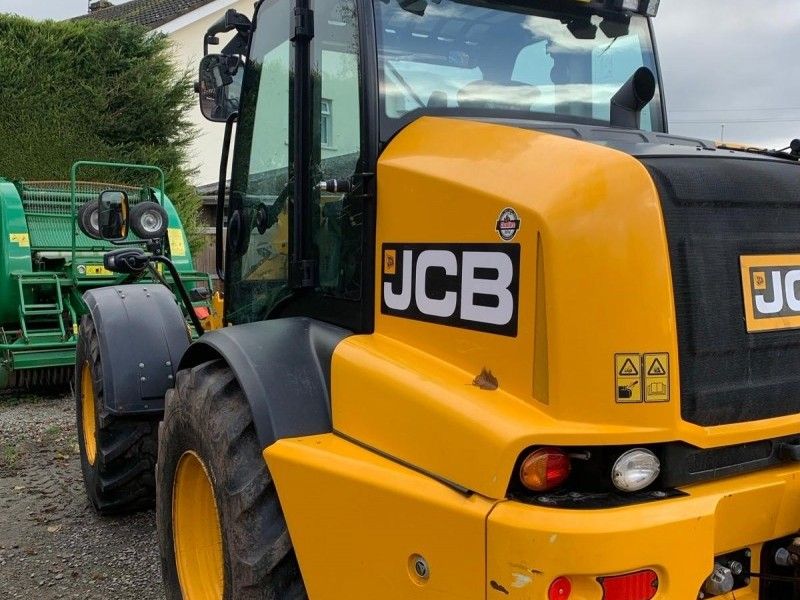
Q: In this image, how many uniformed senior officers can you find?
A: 0